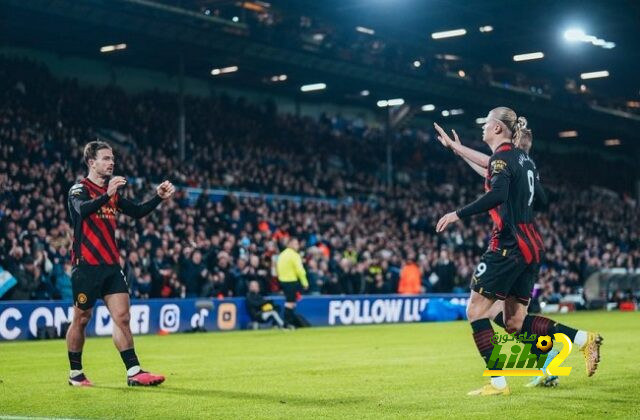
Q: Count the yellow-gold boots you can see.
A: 2